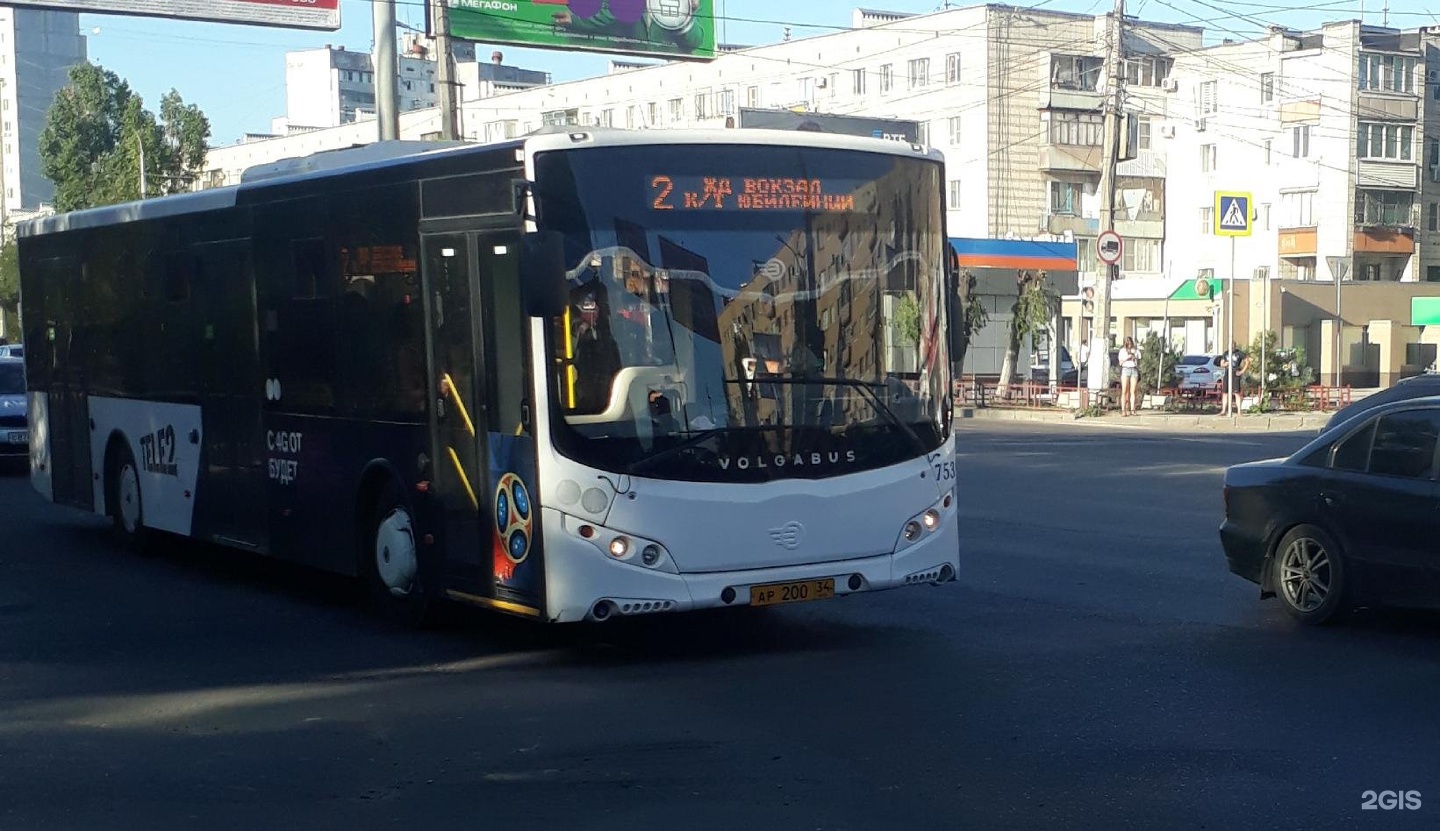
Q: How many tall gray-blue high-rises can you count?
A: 1